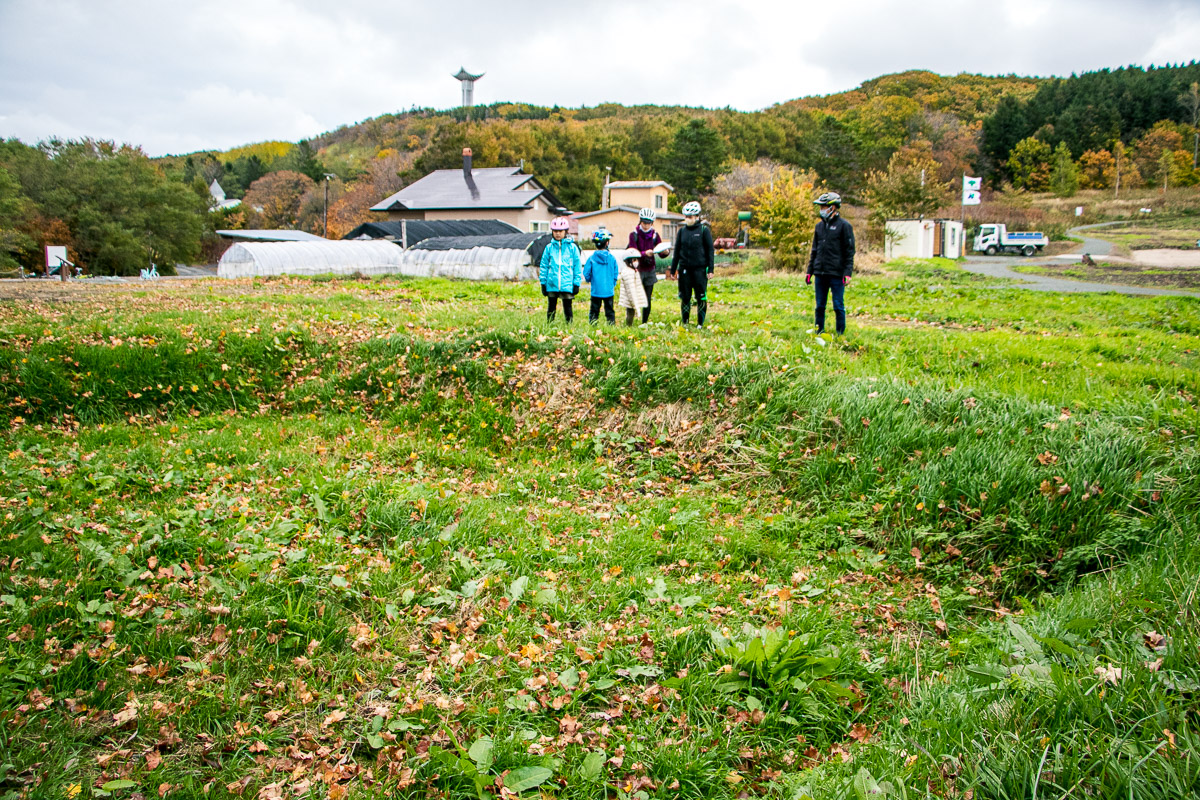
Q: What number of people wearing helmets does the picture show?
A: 6